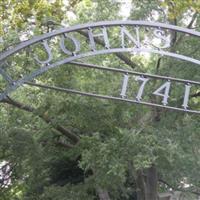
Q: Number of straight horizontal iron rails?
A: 2